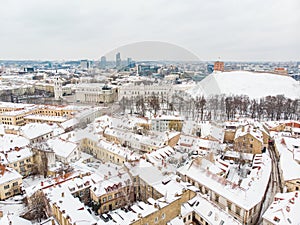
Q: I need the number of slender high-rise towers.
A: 3